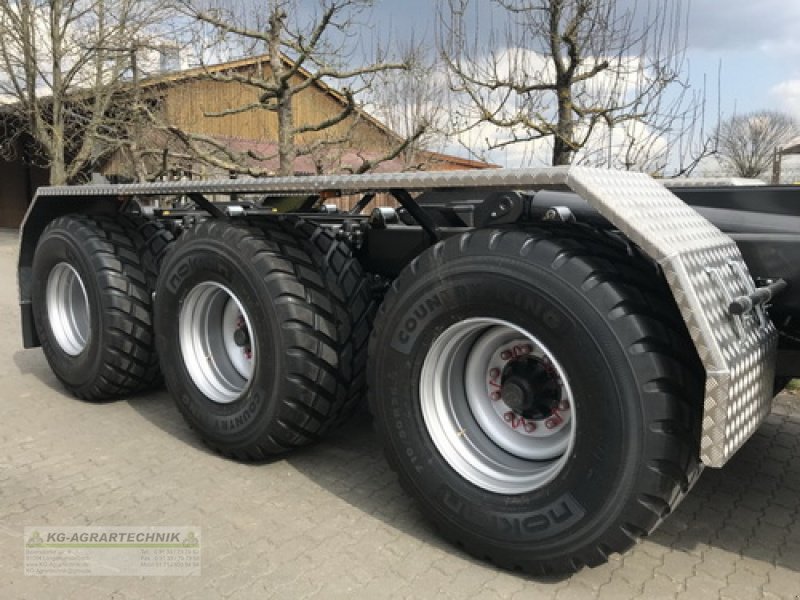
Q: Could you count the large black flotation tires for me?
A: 3